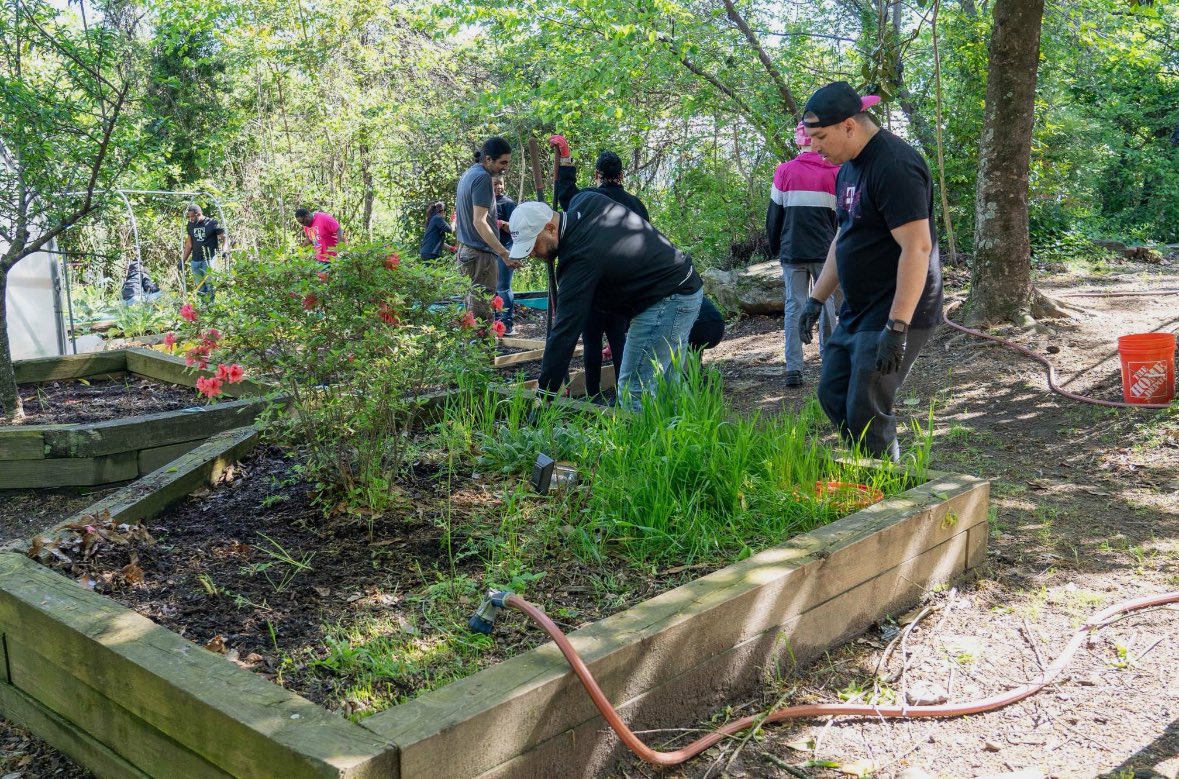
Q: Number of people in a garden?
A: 11